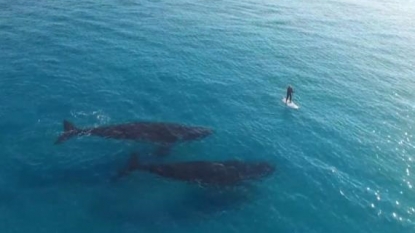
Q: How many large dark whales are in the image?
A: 2